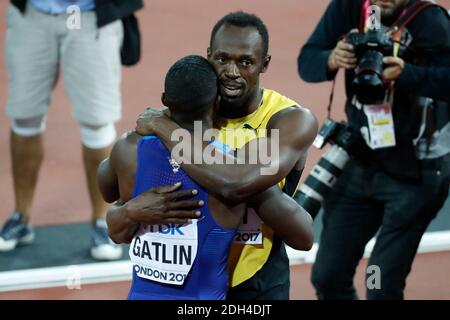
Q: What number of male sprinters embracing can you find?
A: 2